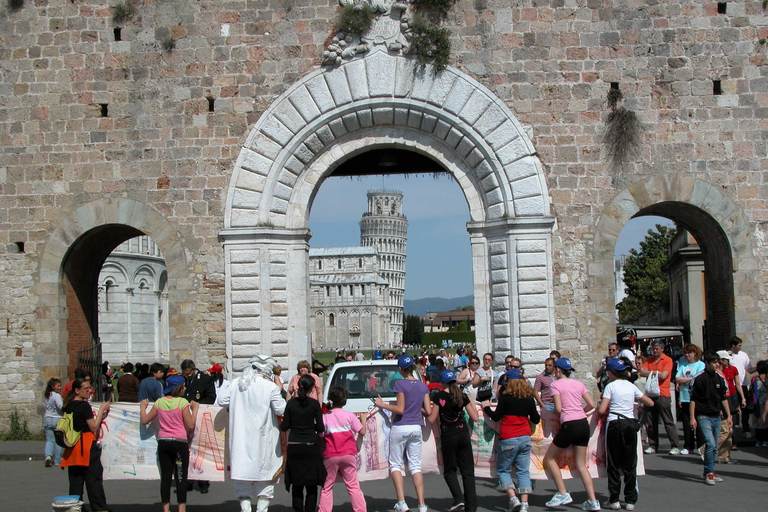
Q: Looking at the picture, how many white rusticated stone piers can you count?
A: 2